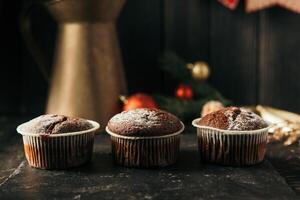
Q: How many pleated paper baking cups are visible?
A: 3